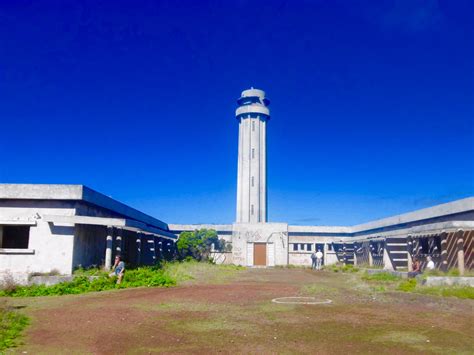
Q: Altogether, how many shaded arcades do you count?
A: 2